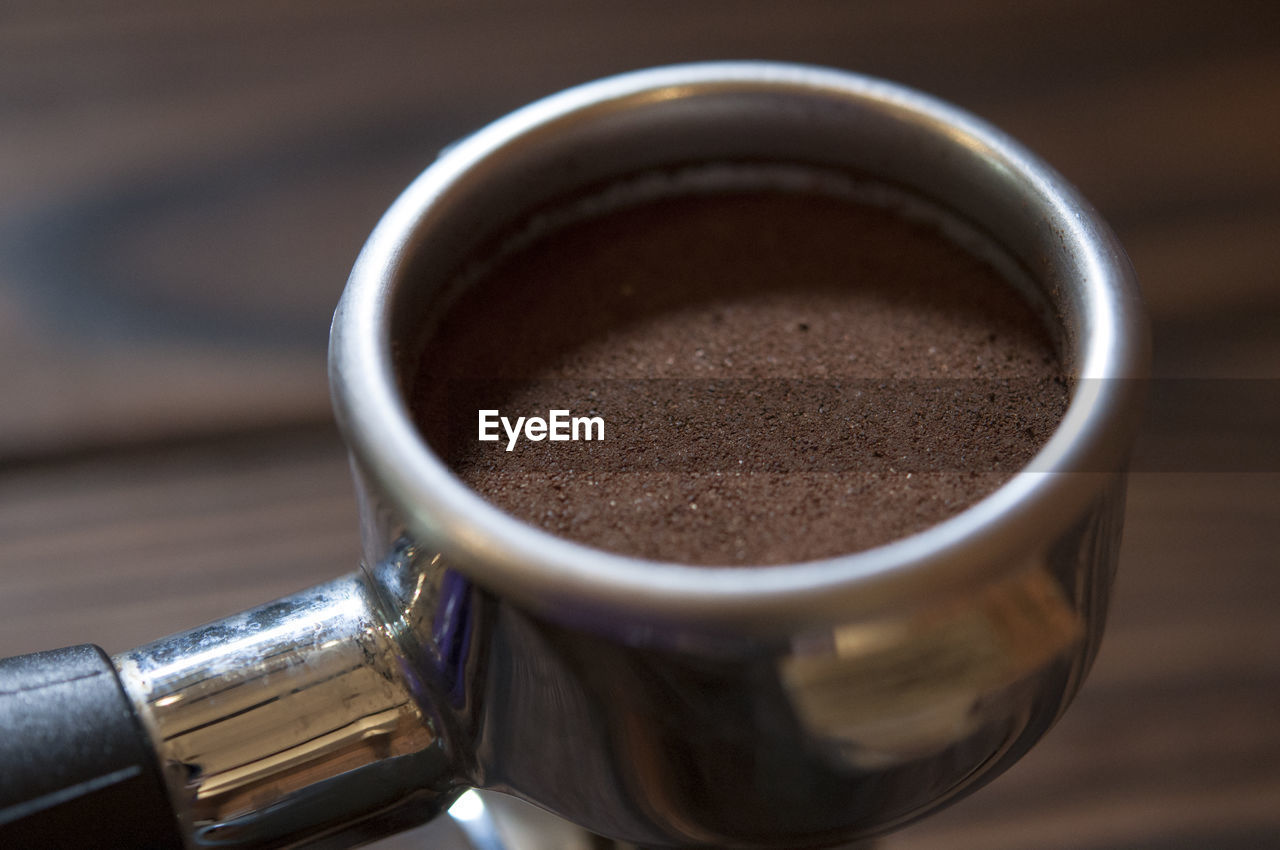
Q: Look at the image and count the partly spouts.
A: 1